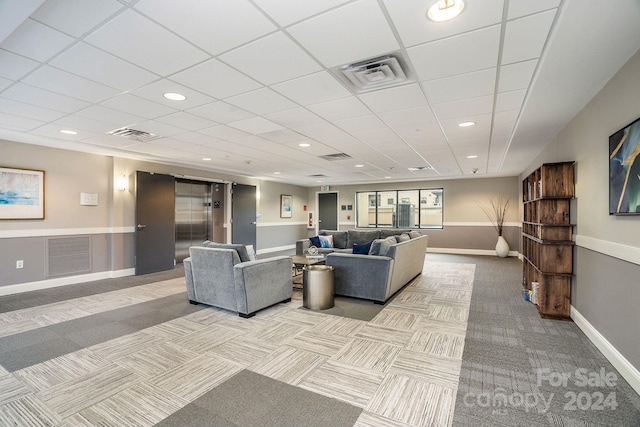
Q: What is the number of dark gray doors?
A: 3